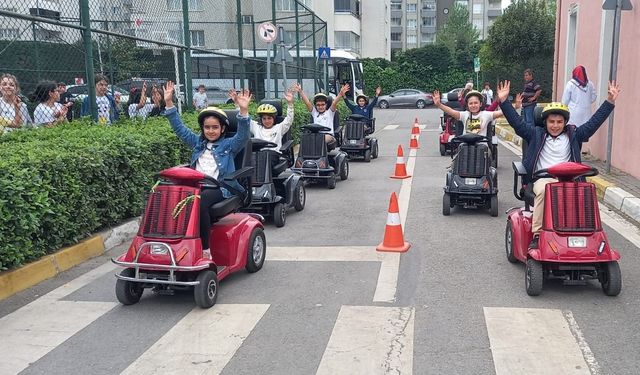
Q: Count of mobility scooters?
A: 7